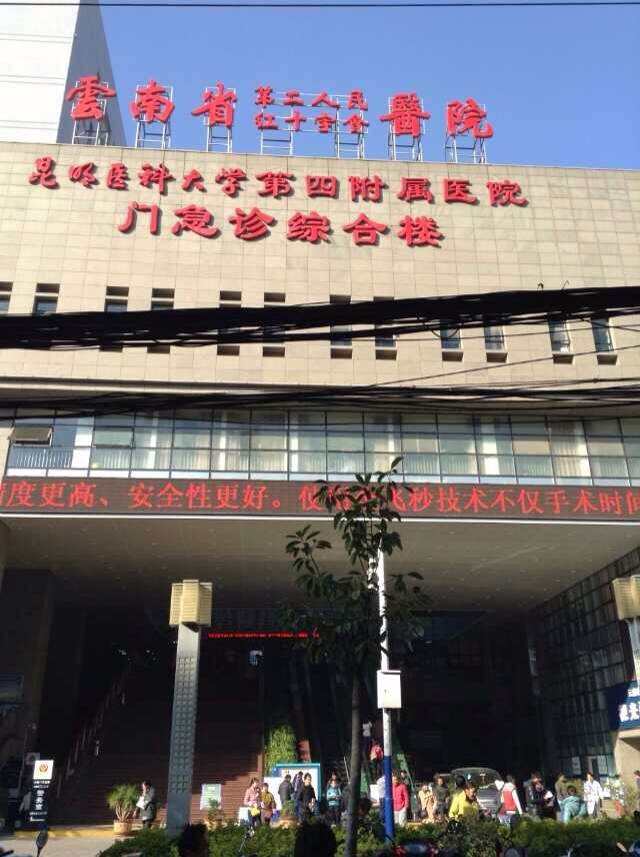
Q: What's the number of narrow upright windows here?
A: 12